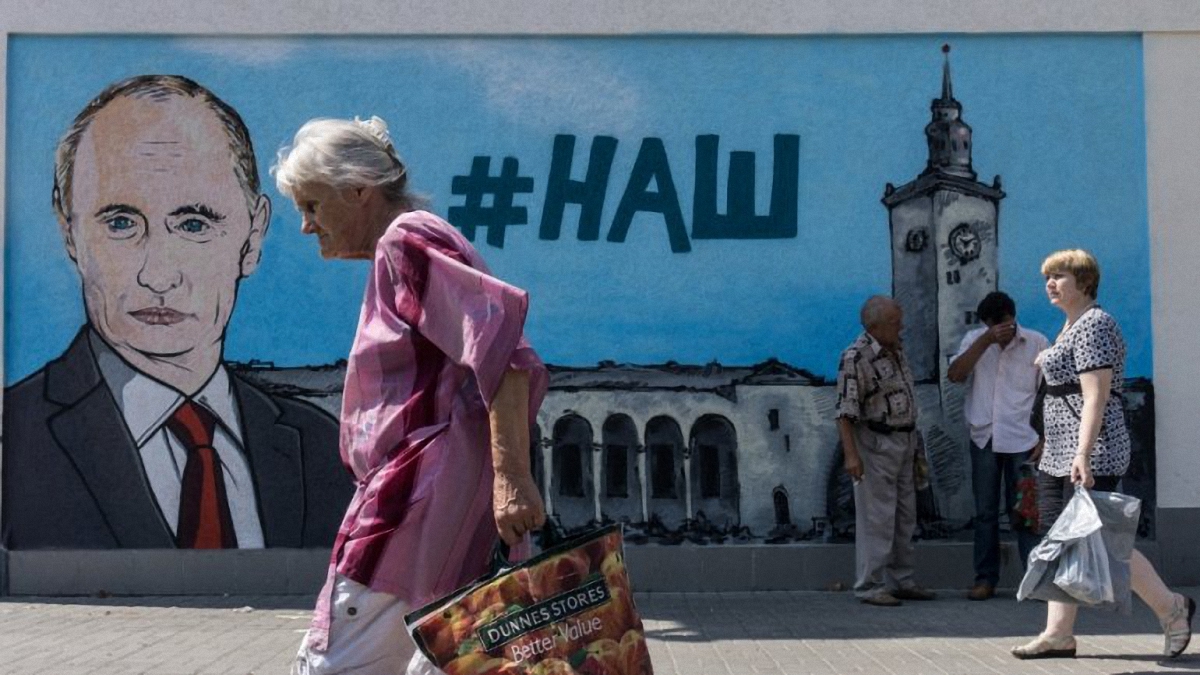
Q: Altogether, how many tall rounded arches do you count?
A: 4